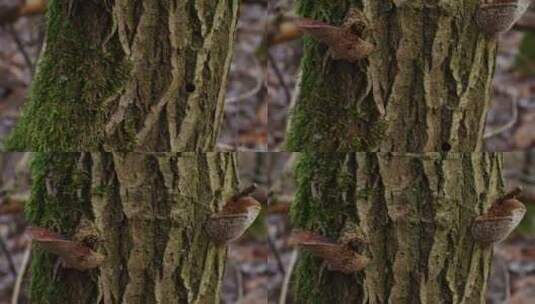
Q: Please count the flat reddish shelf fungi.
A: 3